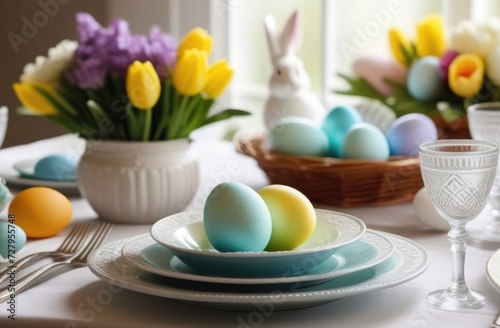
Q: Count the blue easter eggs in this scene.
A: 7